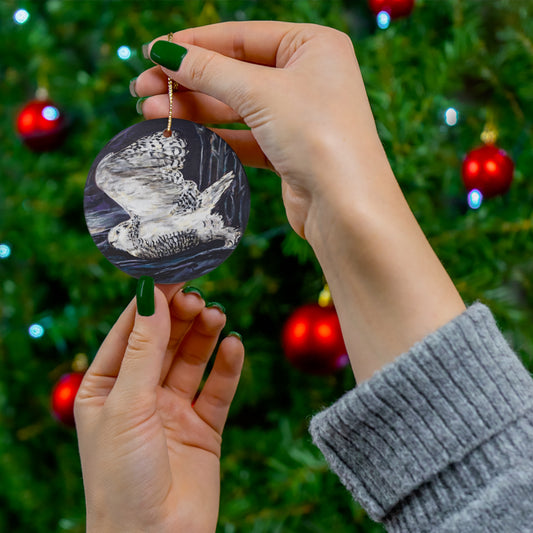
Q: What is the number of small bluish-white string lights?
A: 8